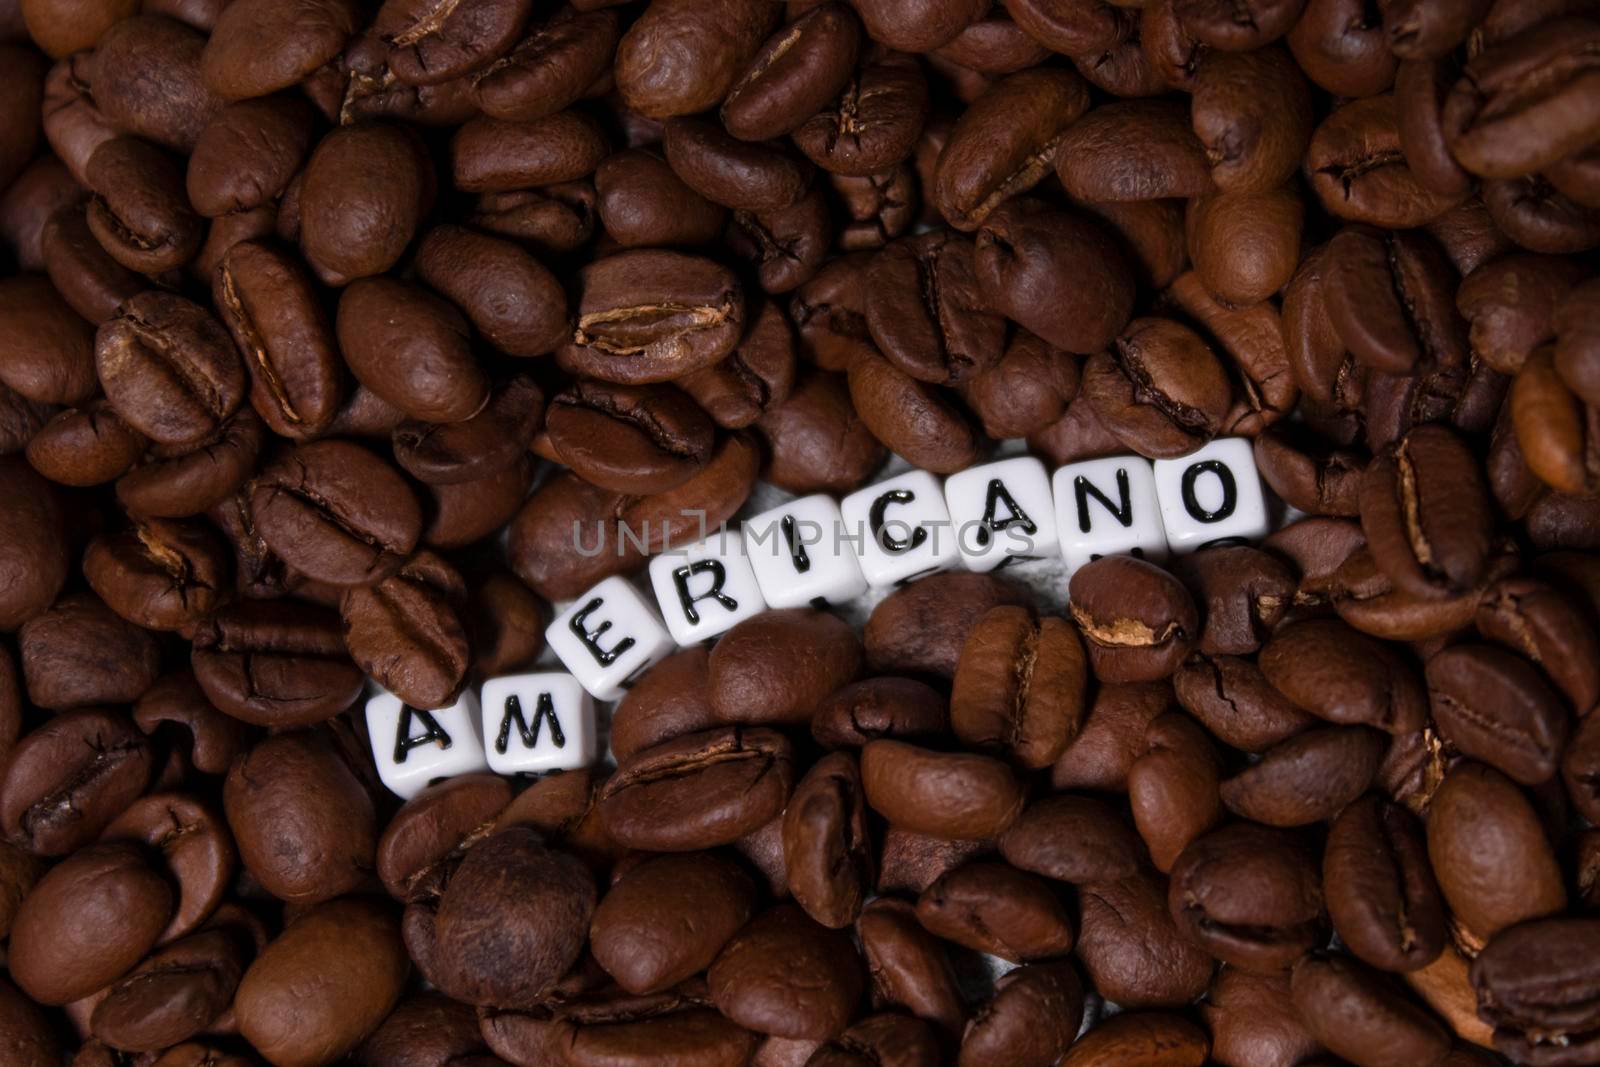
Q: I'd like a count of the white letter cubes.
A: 9